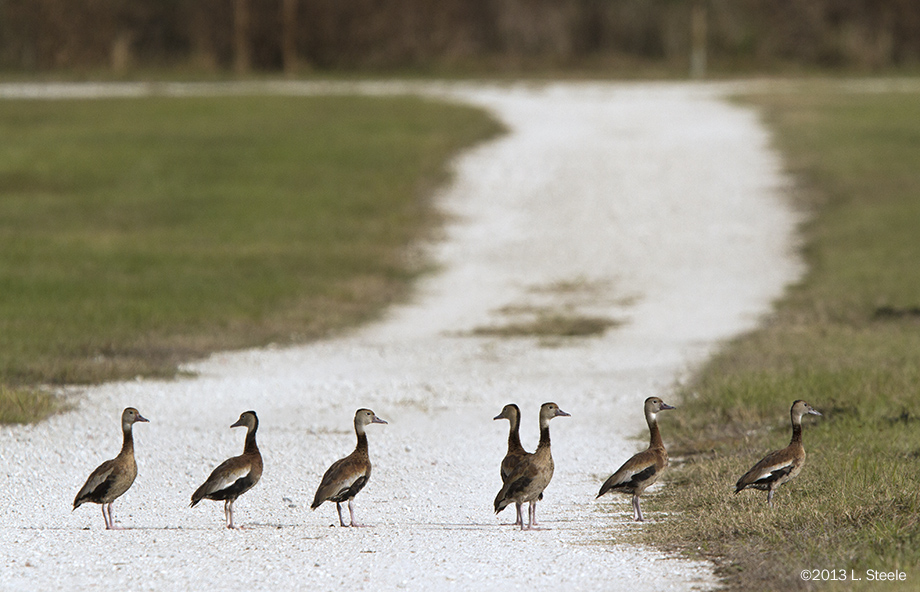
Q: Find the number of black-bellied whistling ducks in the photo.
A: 7